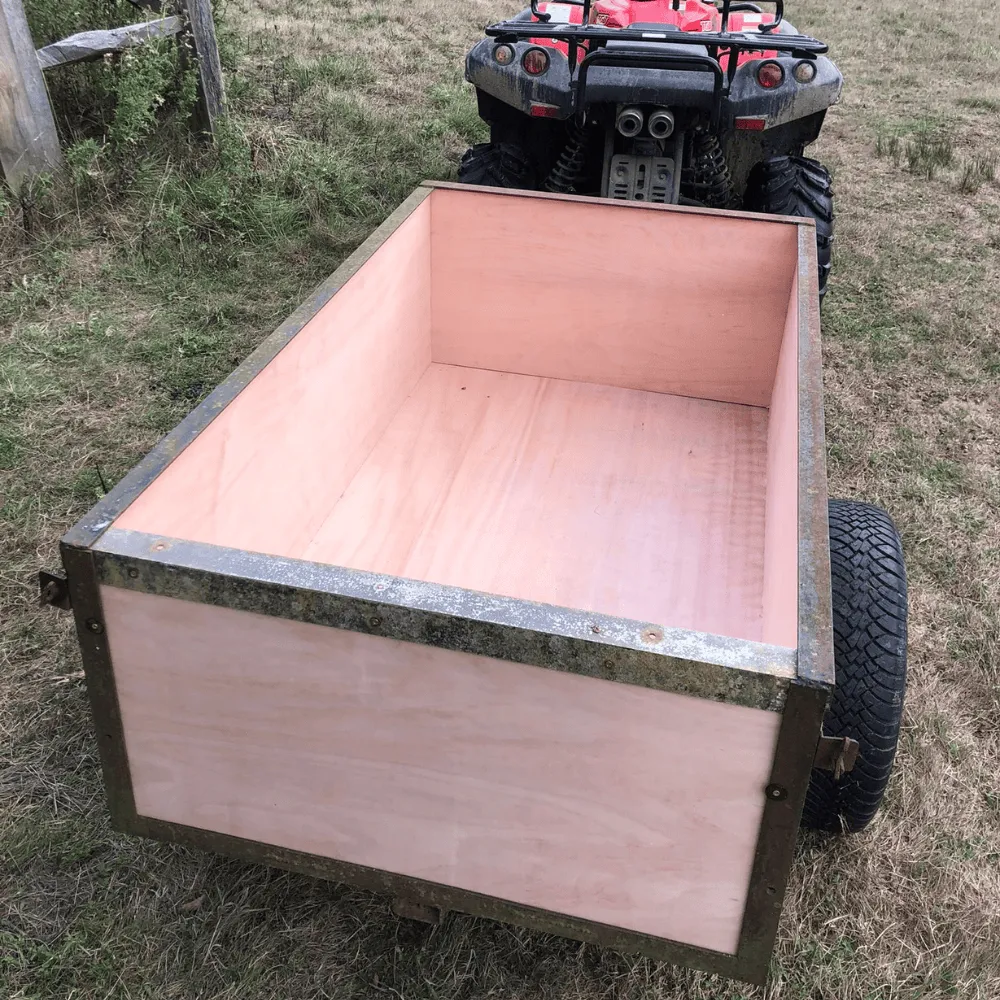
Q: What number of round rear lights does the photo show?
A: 4